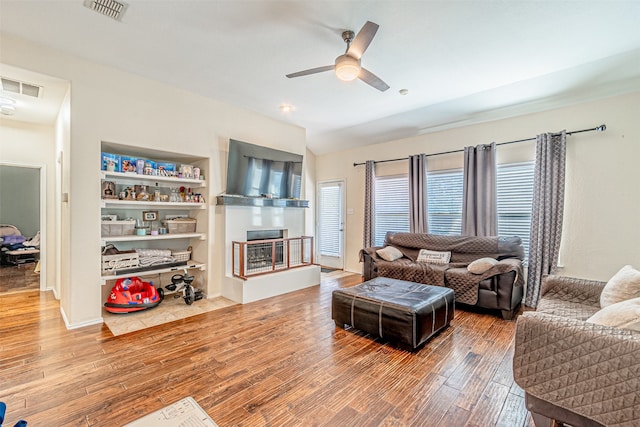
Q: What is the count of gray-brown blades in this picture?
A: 3